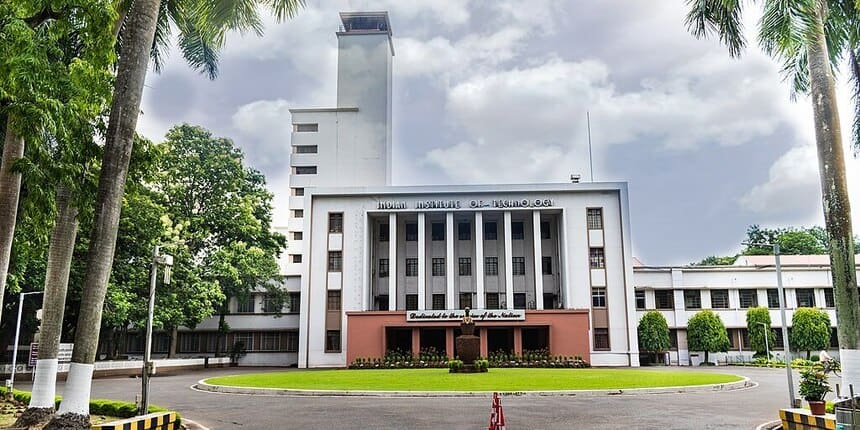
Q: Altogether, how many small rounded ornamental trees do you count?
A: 4